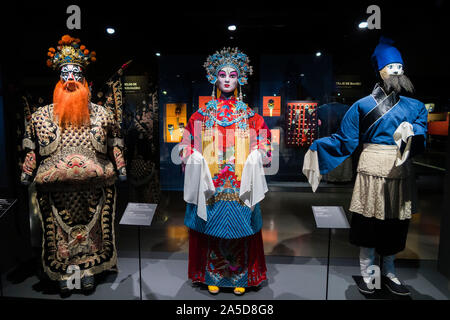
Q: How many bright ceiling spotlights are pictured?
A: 5